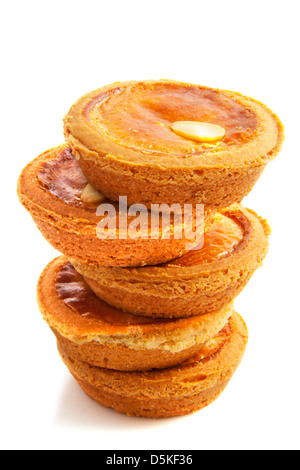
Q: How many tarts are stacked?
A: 5